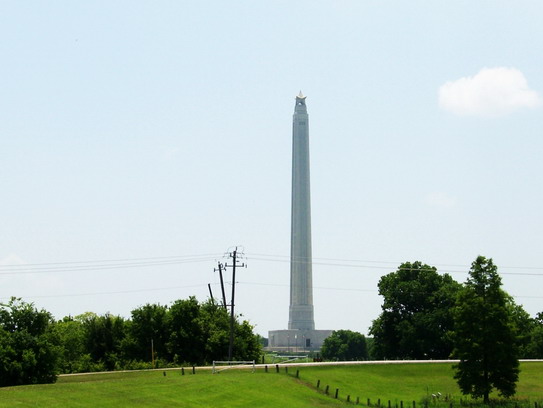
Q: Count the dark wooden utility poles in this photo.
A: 3